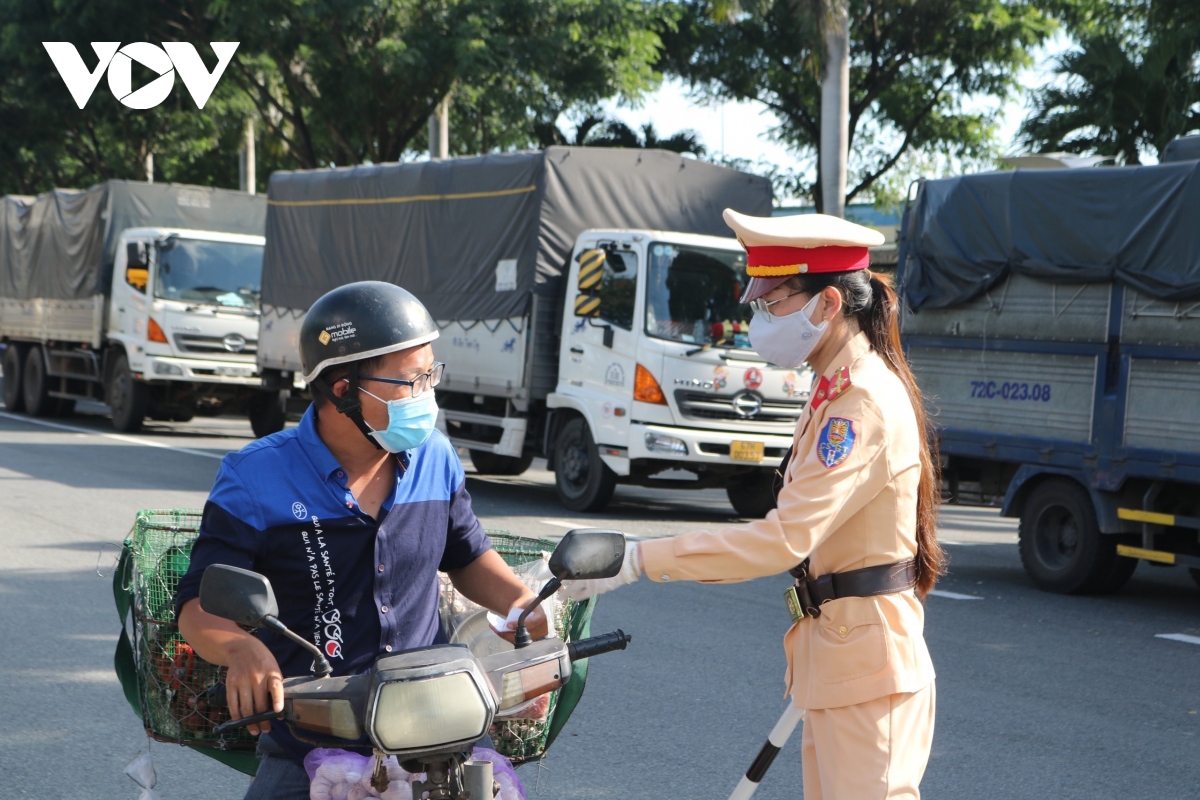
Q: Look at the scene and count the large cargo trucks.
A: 3